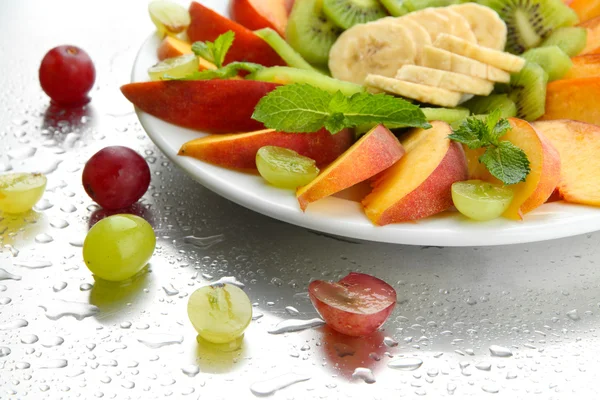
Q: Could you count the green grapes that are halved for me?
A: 6